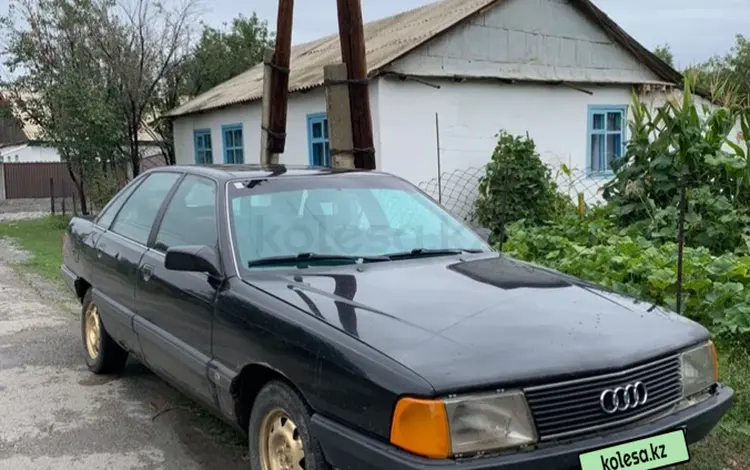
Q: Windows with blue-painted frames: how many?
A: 4